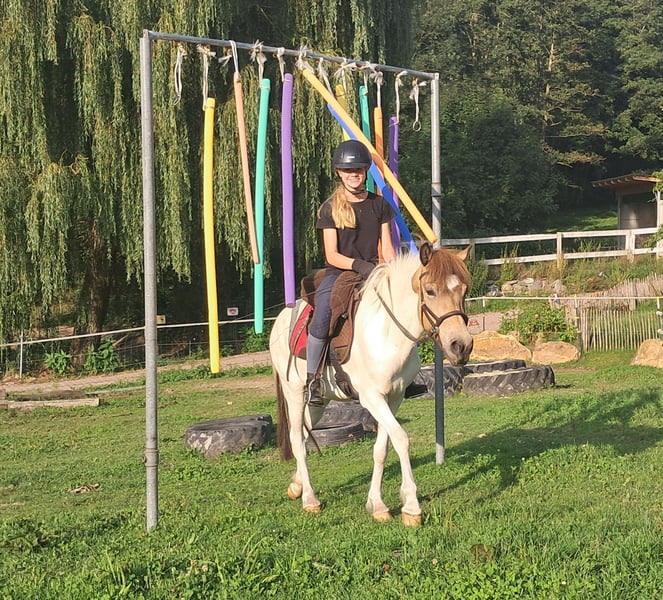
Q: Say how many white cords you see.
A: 12